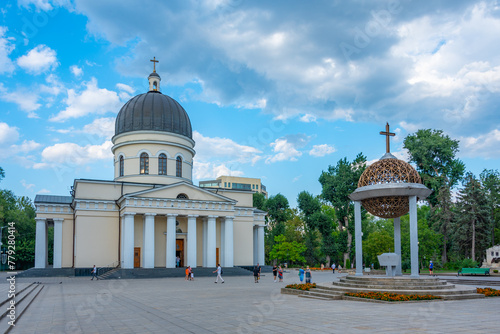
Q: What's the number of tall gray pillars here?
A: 3